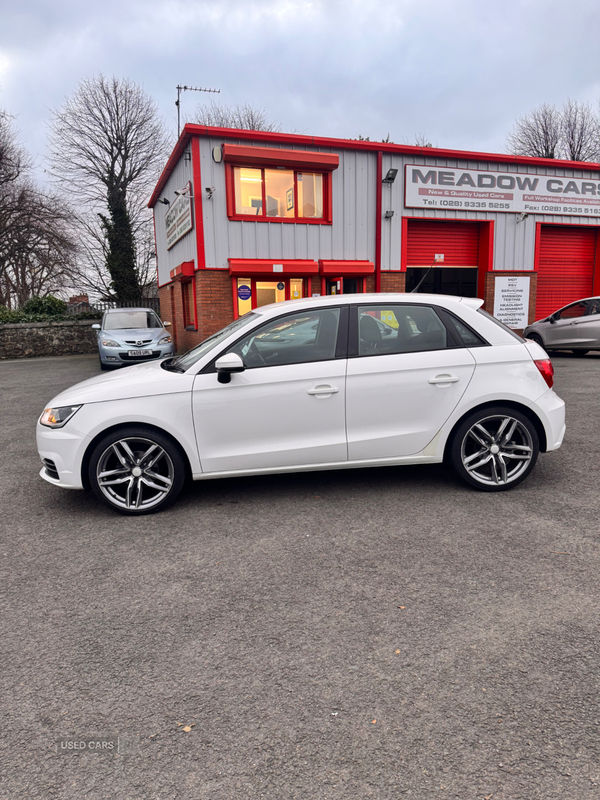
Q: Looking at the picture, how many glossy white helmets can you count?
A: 0